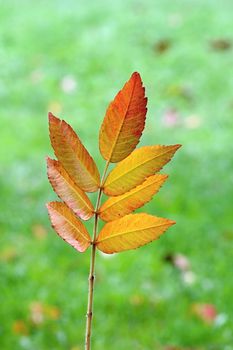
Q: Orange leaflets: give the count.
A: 7